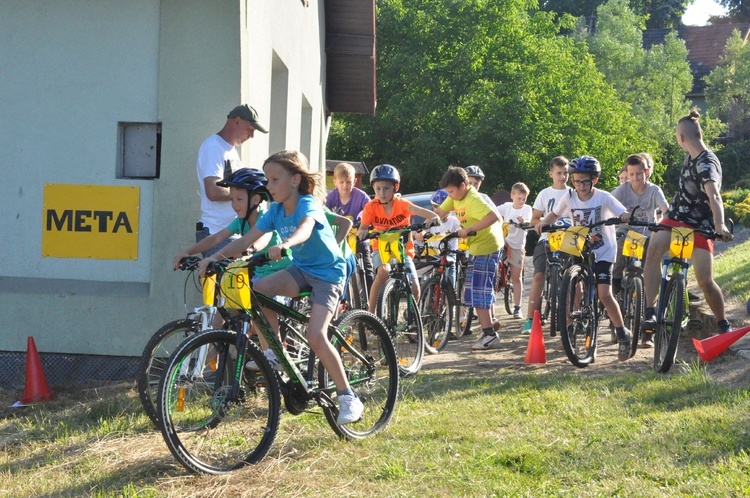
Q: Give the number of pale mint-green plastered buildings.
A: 1